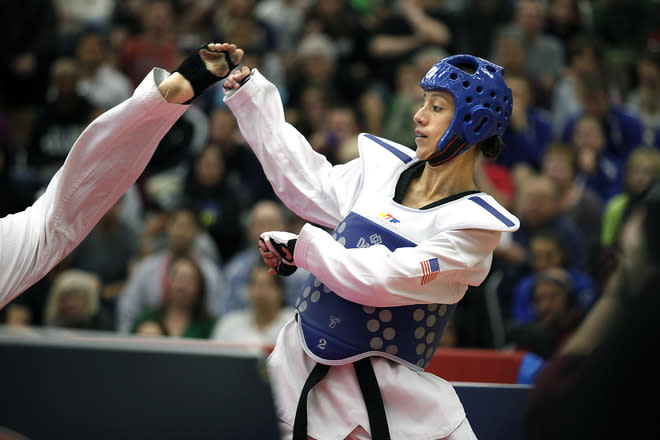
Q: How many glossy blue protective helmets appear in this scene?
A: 1